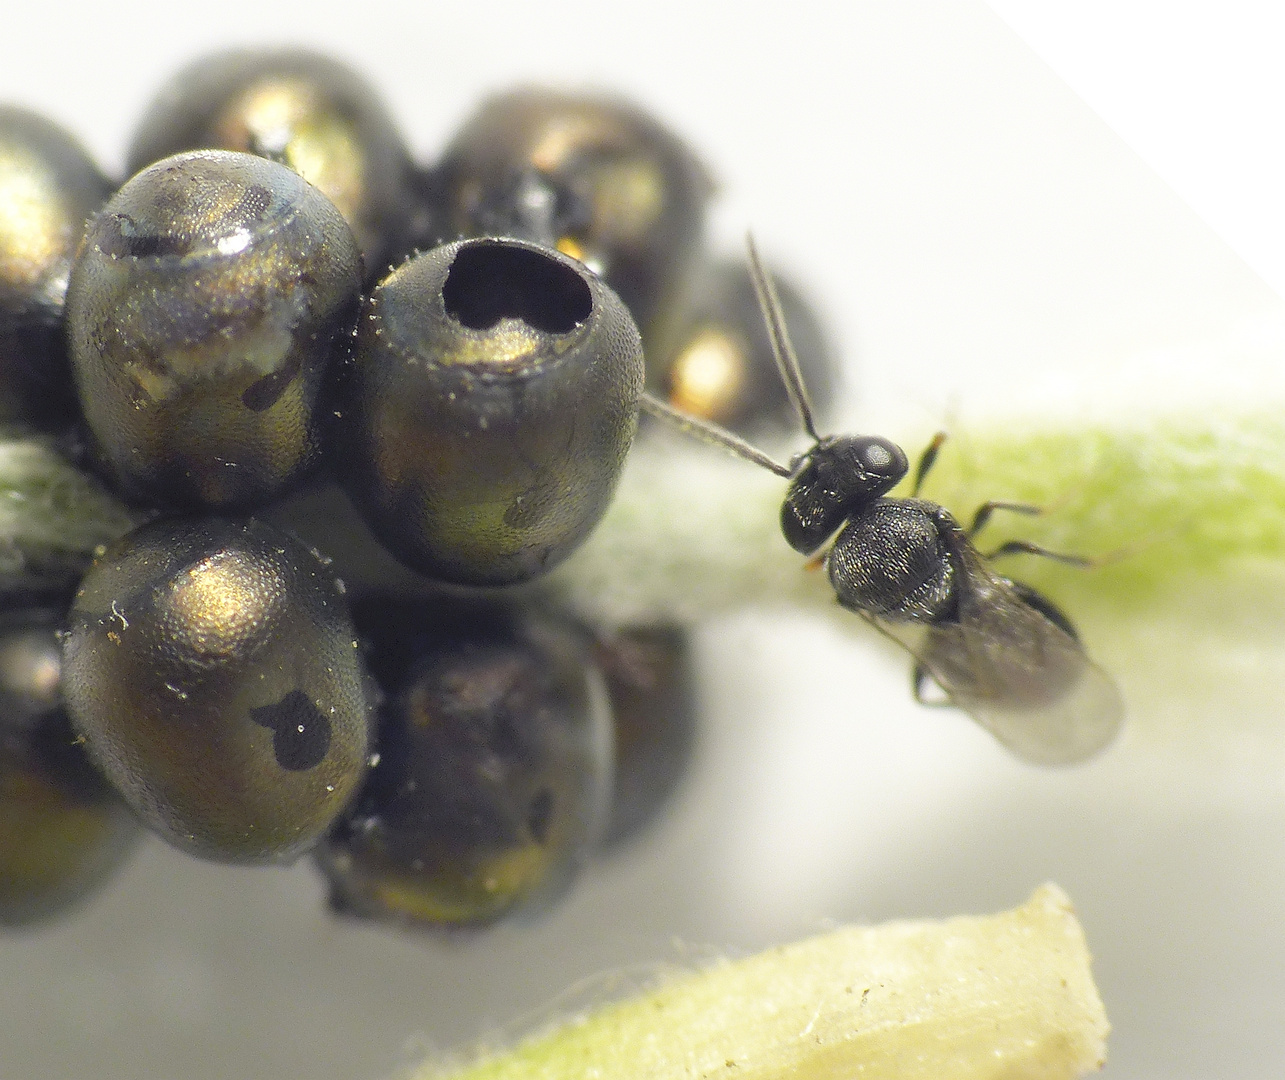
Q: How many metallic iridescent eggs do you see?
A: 10